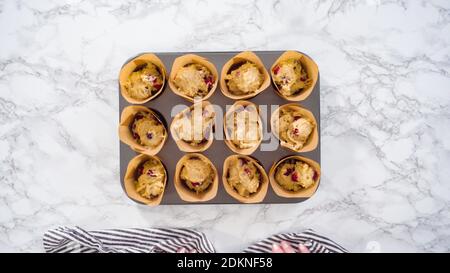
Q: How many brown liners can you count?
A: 12